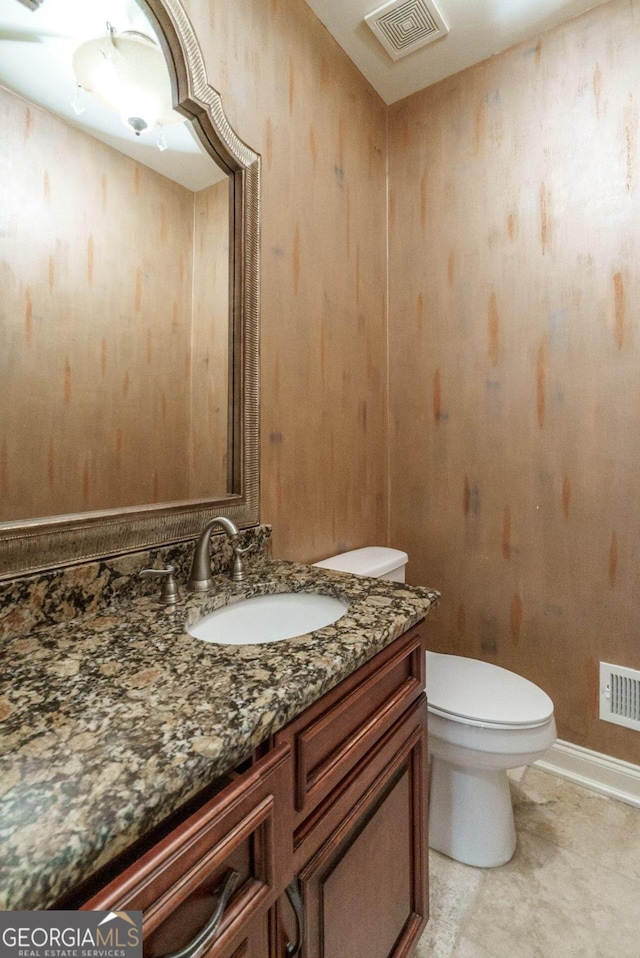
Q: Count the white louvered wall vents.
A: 1